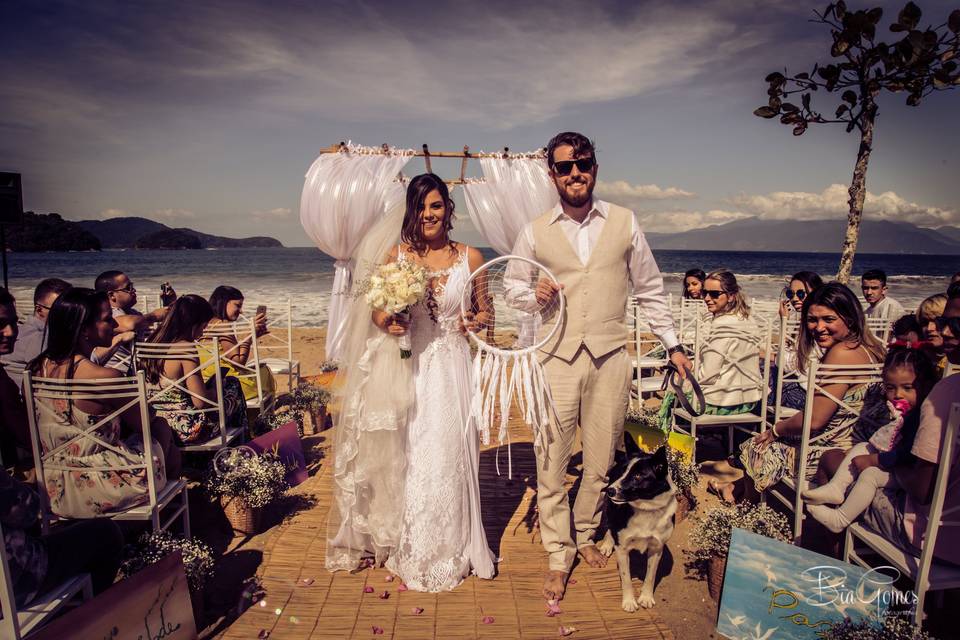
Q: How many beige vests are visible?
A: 1